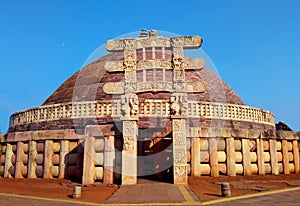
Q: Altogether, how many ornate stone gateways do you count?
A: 1